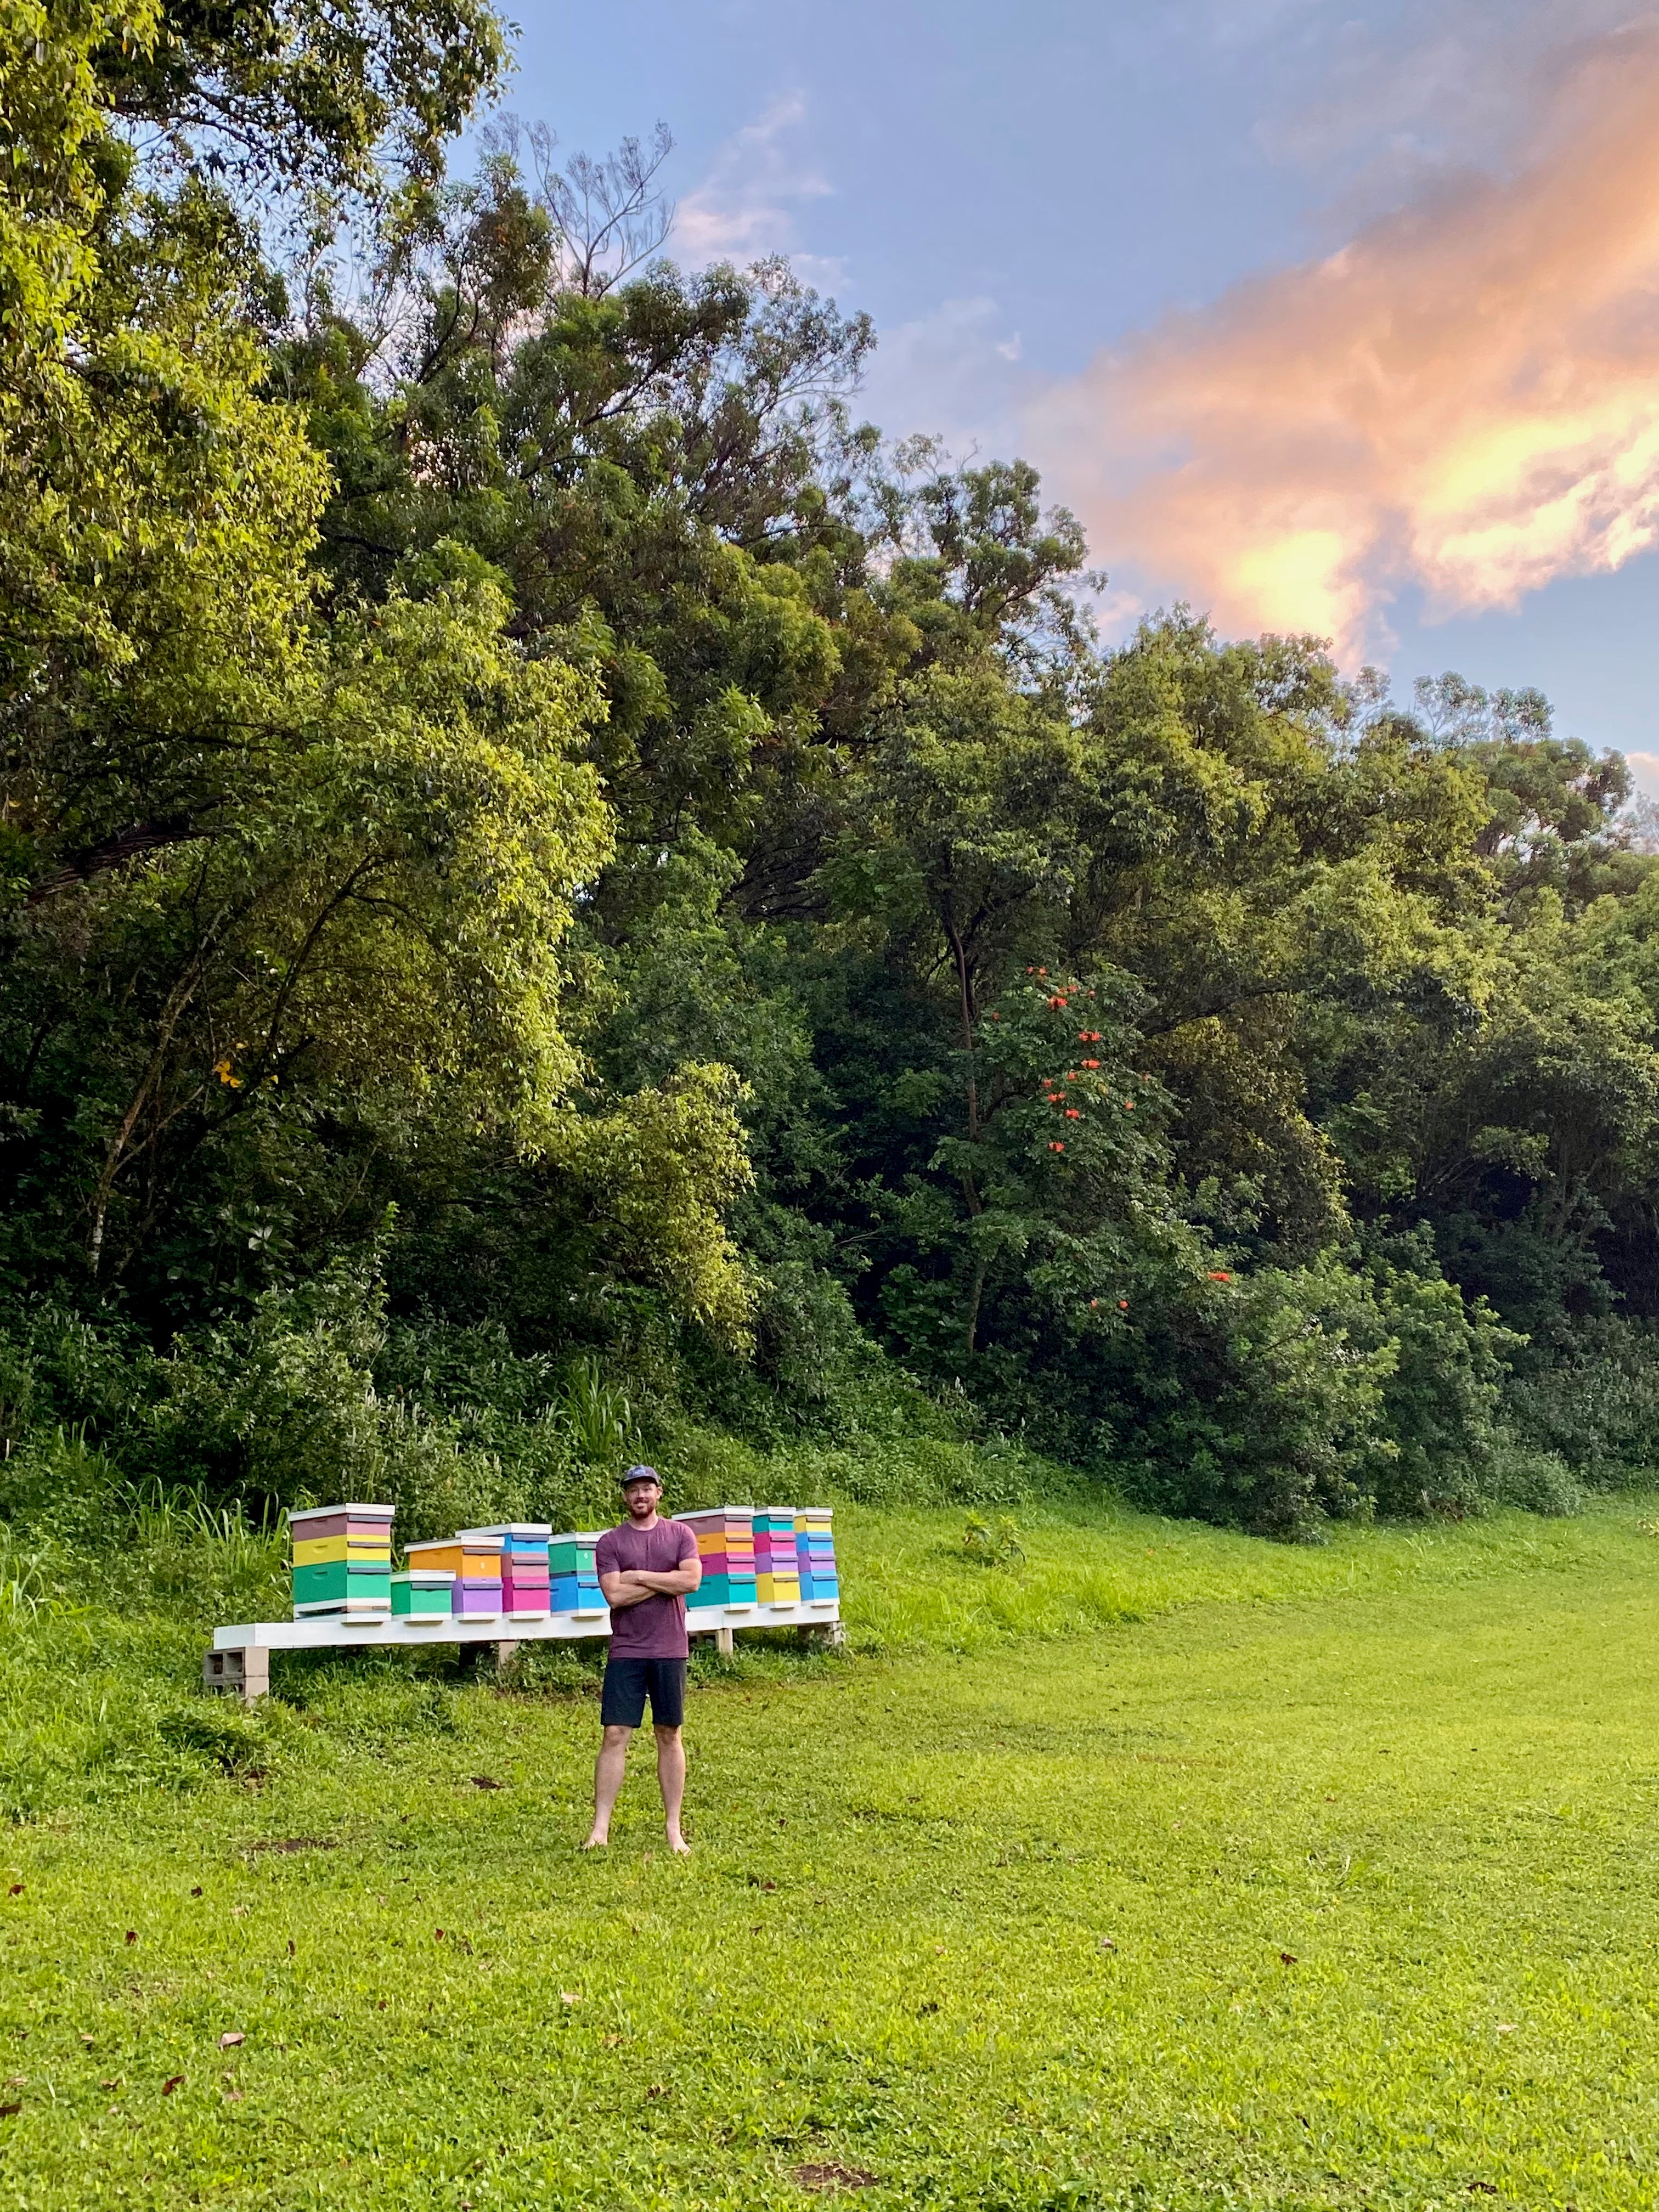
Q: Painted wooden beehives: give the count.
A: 8